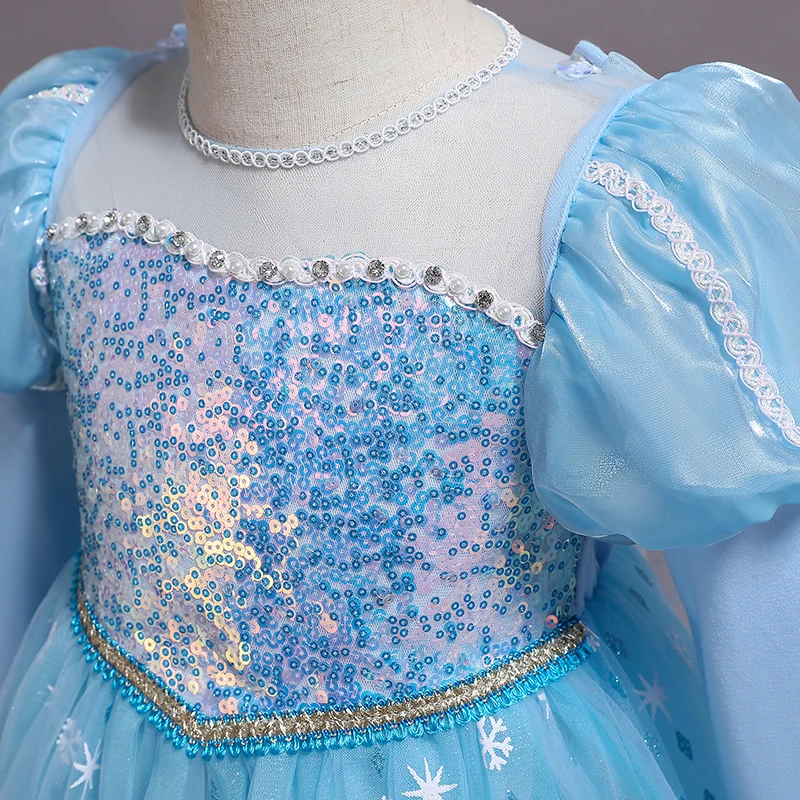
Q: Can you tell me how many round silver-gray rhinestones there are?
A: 12